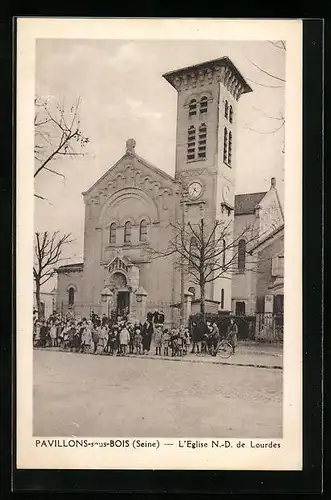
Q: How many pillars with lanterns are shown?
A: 2